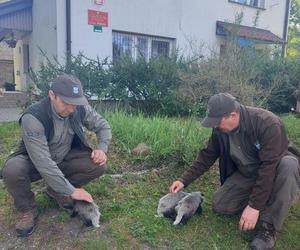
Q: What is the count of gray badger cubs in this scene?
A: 3